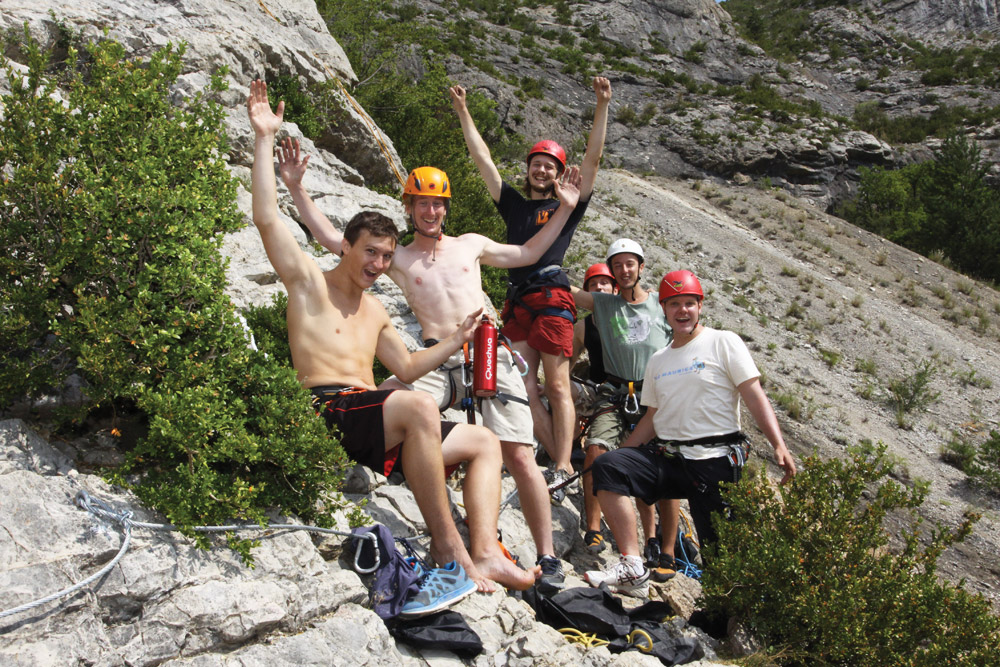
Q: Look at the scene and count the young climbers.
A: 6